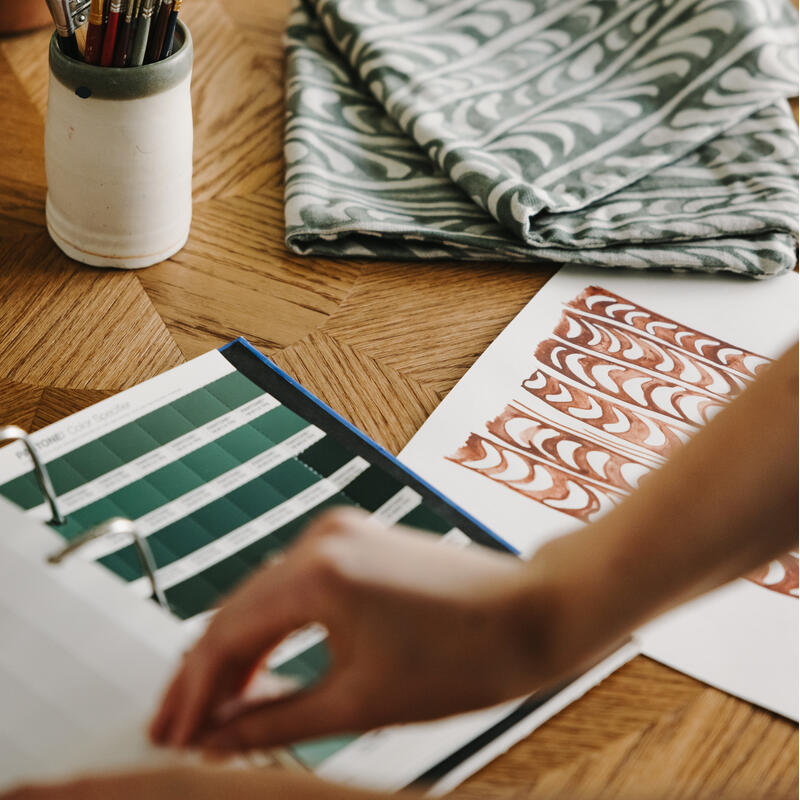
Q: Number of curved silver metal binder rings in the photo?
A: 2